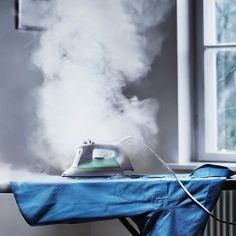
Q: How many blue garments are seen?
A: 1